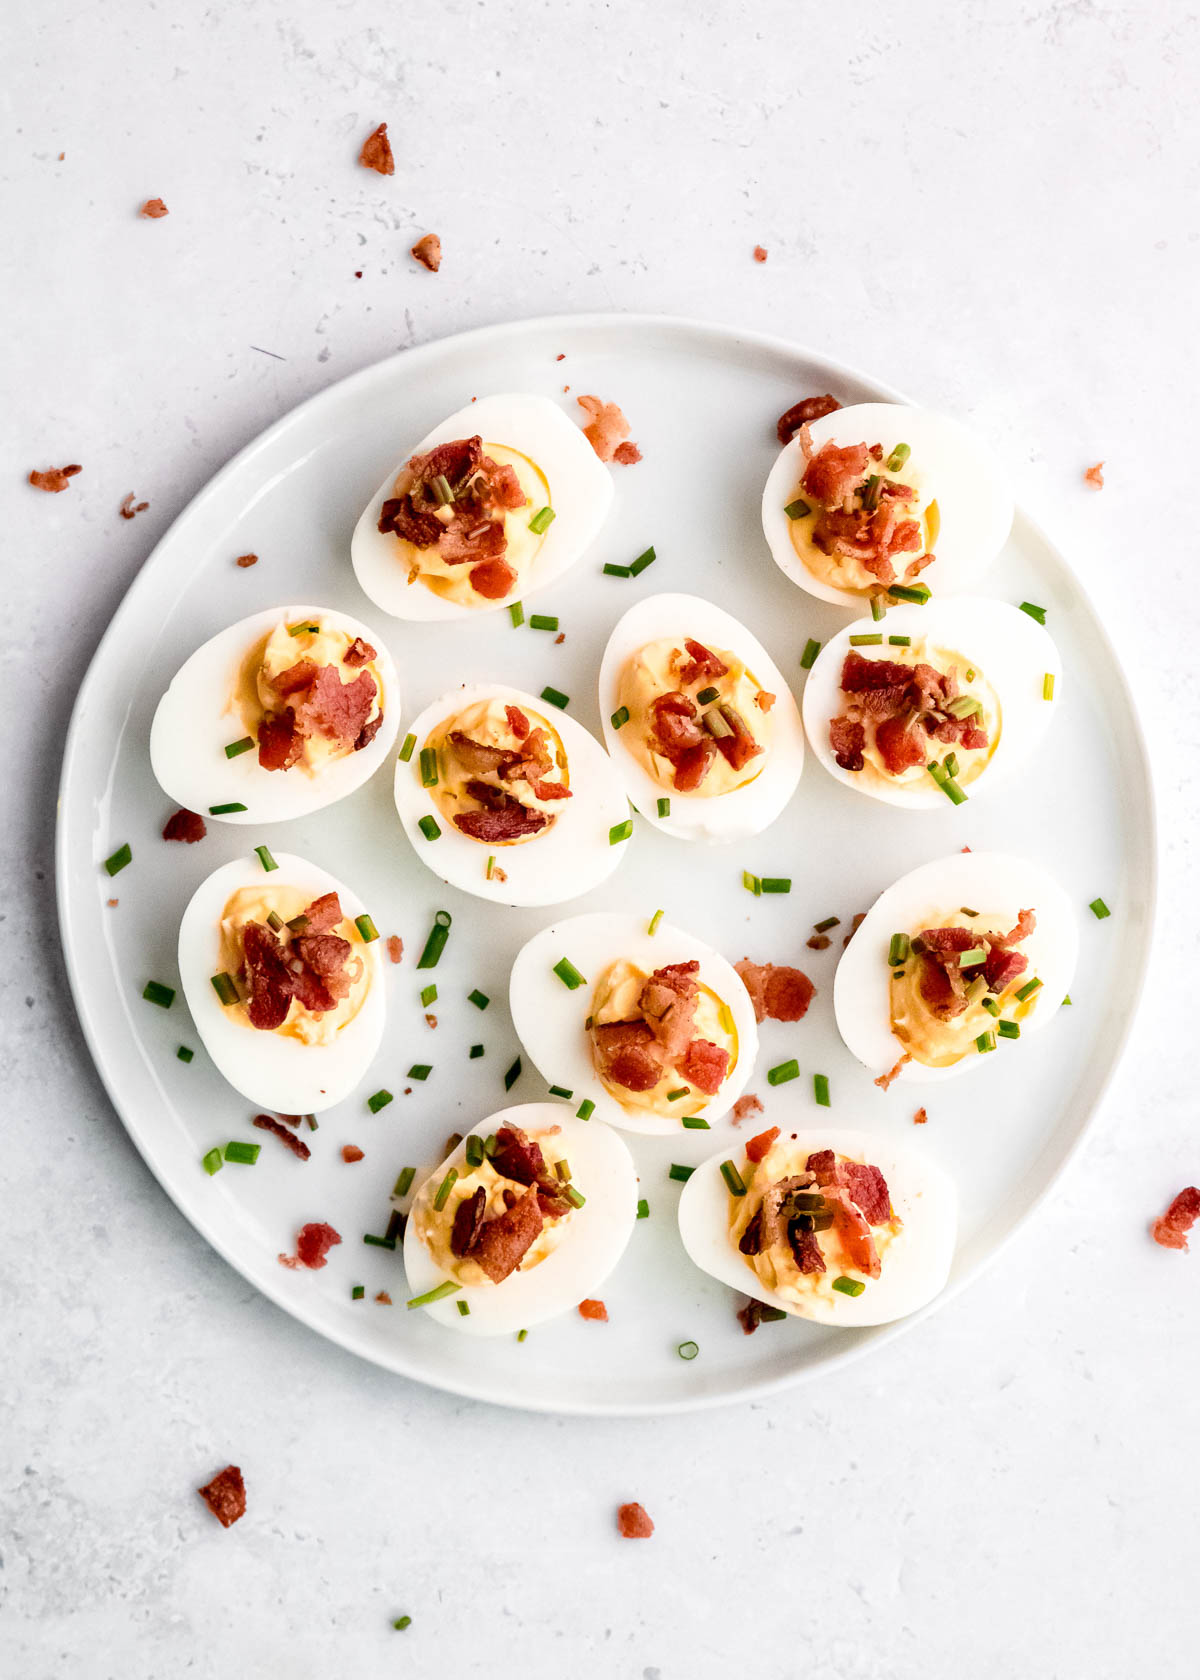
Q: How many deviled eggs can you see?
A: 11